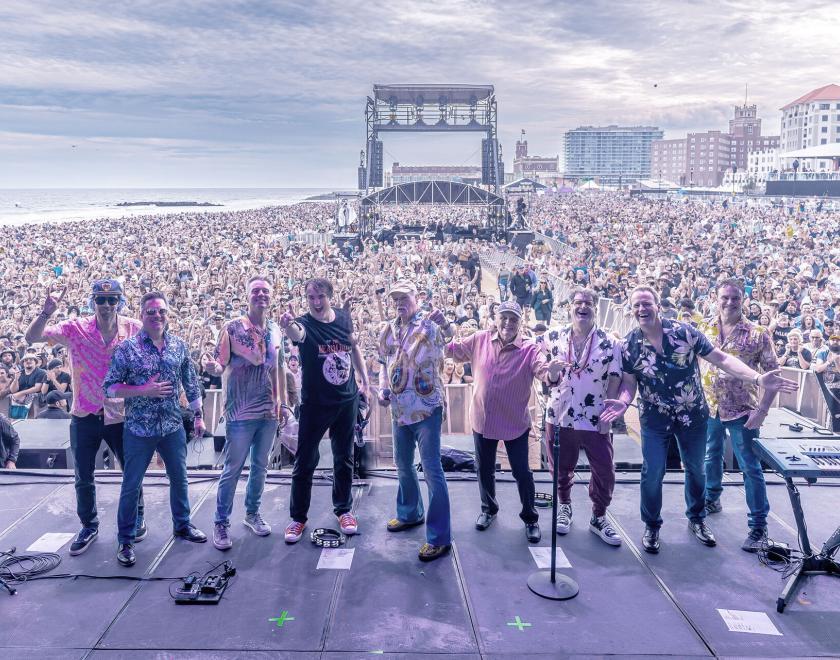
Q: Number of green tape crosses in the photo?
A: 2